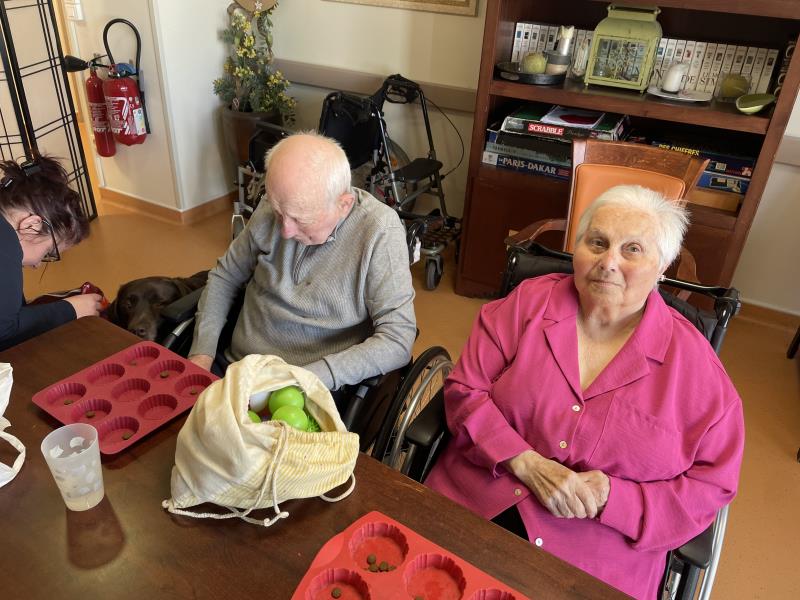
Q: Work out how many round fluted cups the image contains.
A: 13